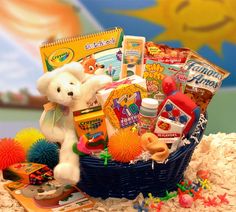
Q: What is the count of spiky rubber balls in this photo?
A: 4